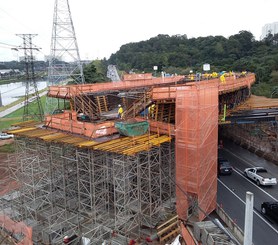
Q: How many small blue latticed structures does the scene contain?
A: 0